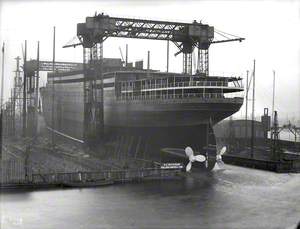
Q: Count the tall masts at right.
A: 3